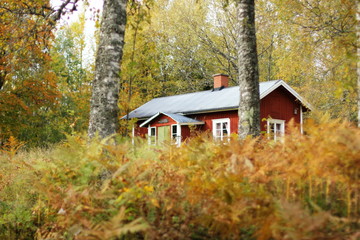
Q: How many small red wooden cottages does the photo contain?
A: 1